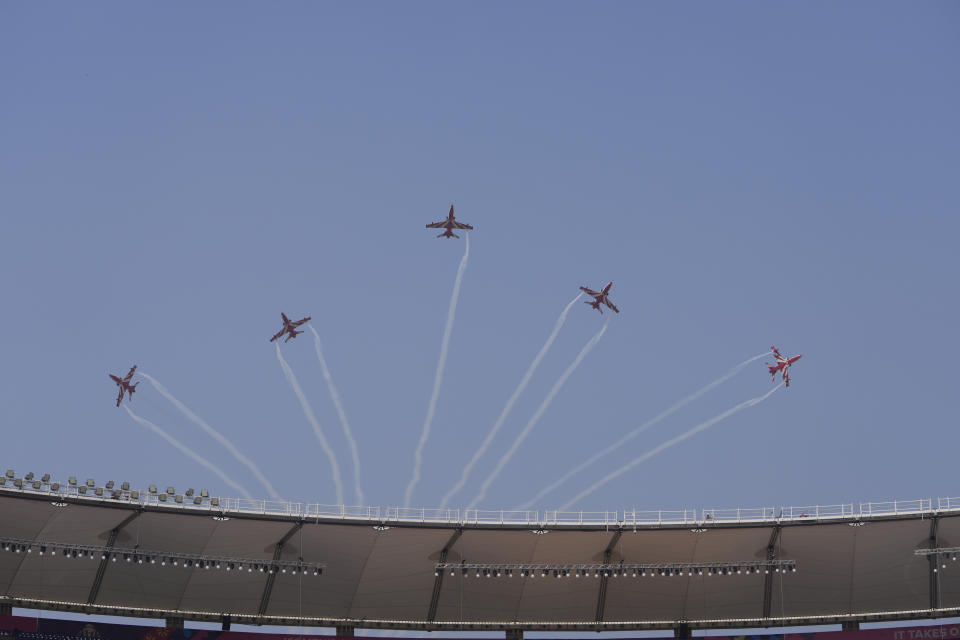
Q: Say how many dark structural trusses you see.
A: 6